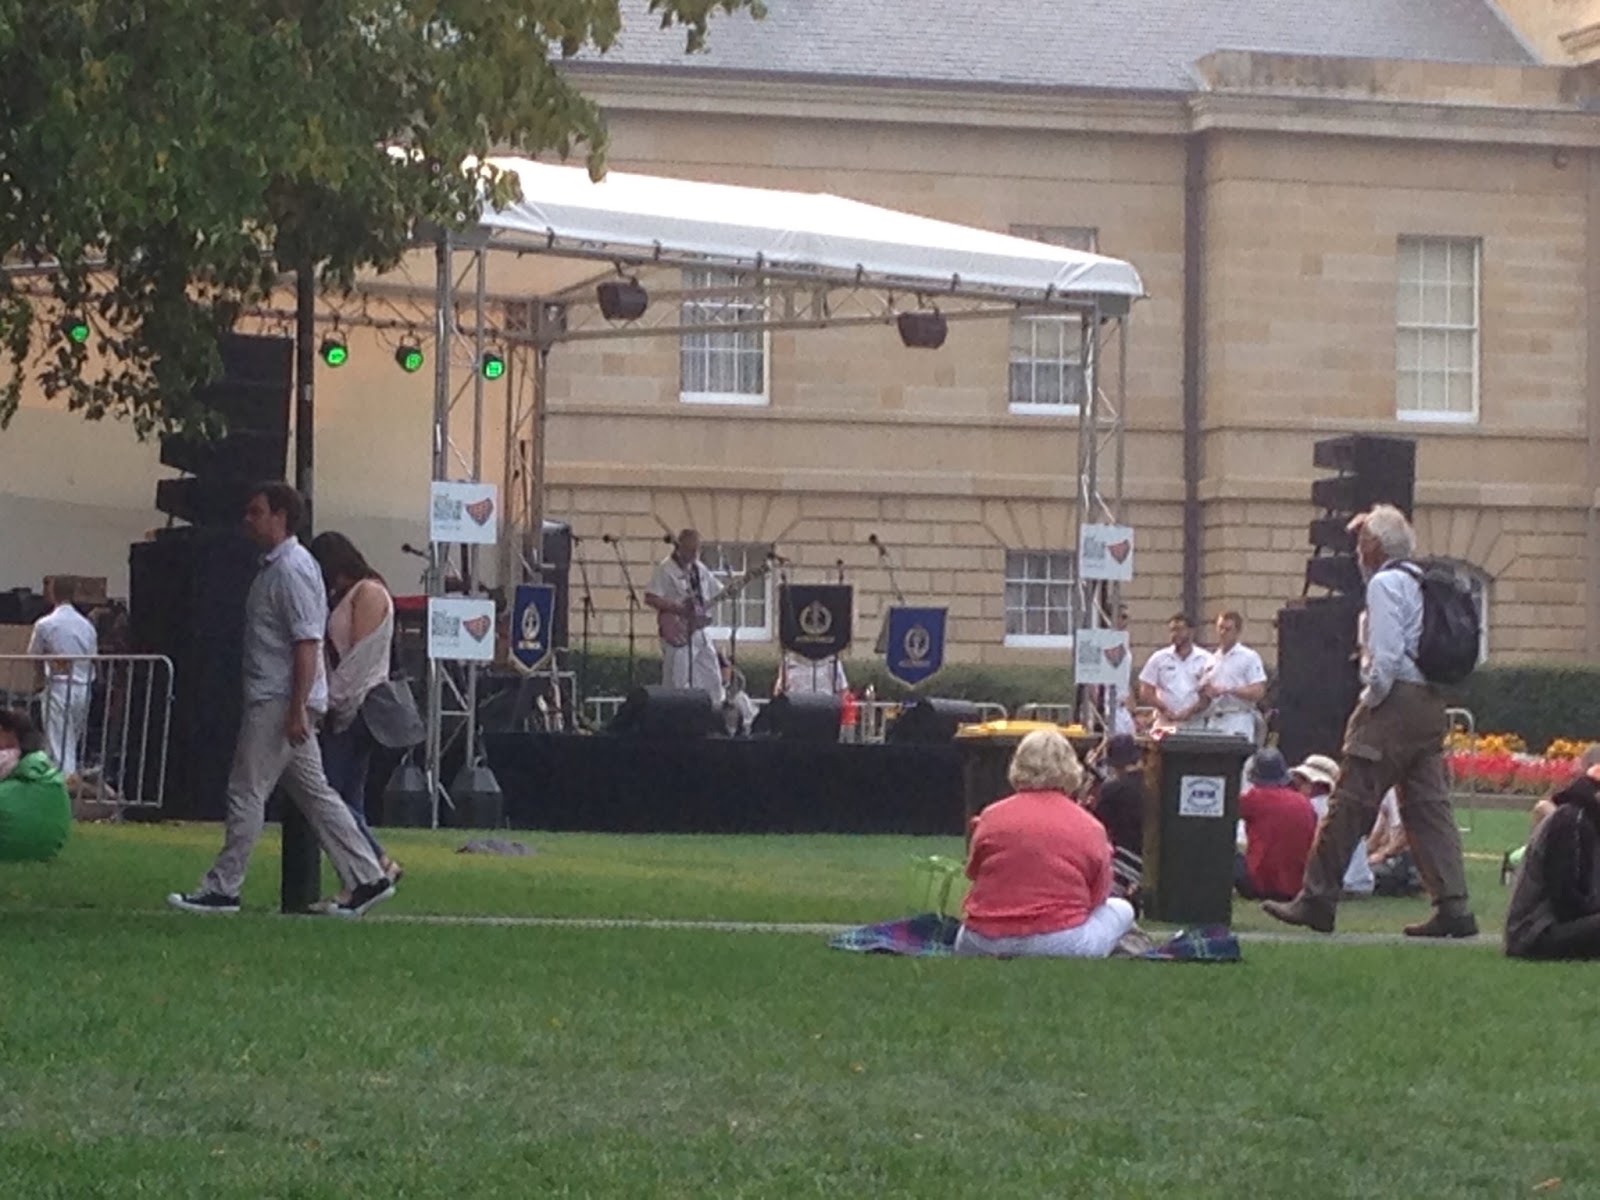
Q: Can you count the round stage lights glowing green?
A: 4